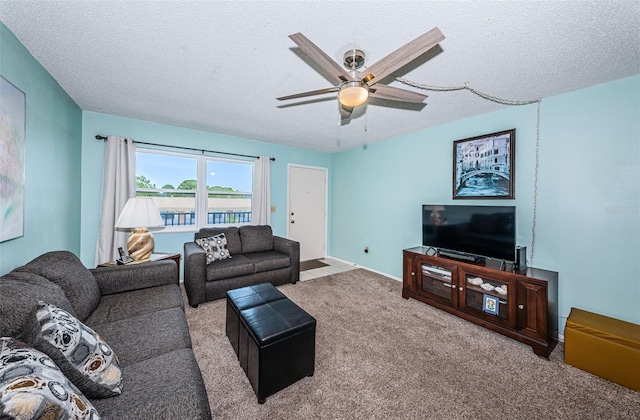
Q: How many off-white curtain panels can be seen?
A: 2